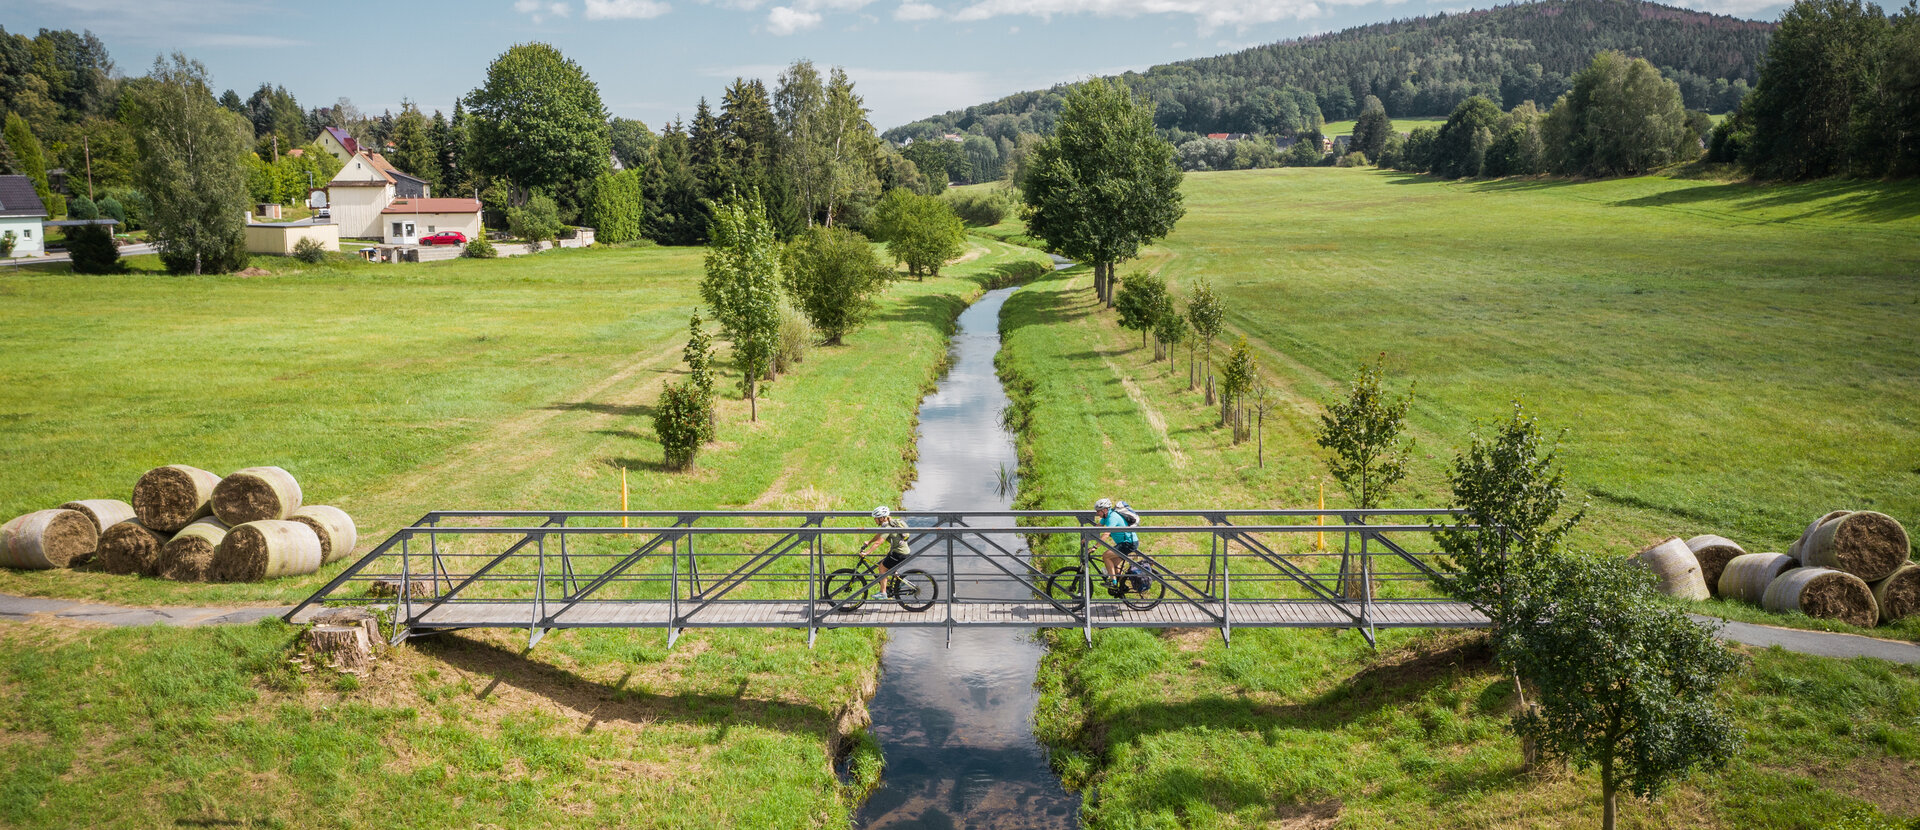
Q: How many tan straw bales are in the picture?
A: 15